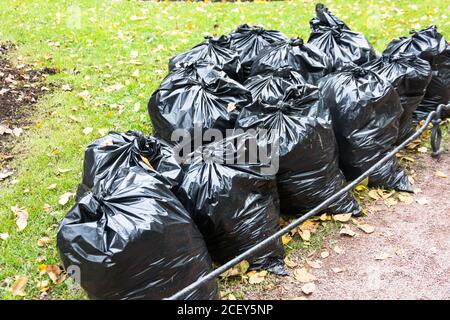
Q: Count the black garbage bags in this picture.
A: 13